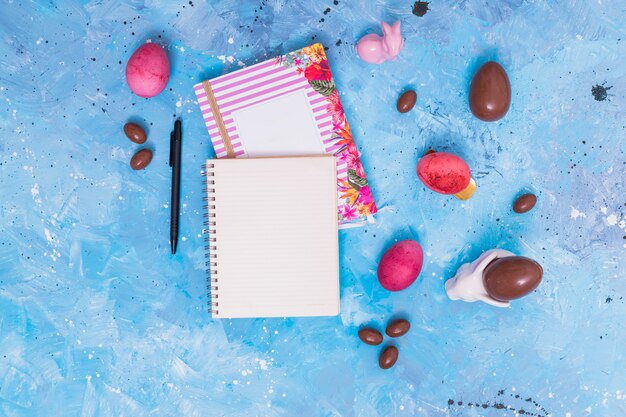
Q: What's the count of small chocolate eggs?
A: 7